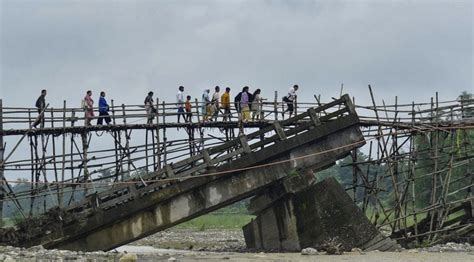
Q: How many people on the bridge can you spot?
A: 12